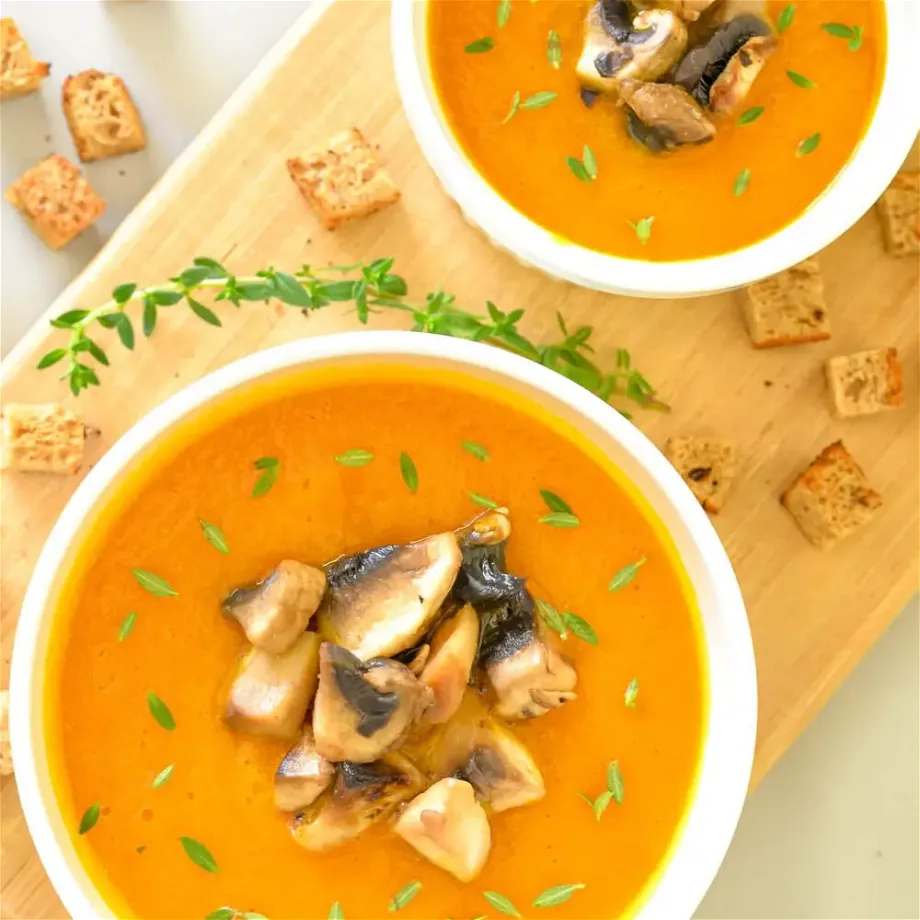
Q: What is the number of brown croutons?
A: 11